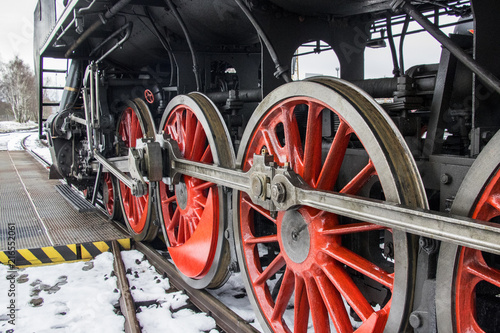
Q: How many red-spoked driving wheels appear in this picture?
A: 4